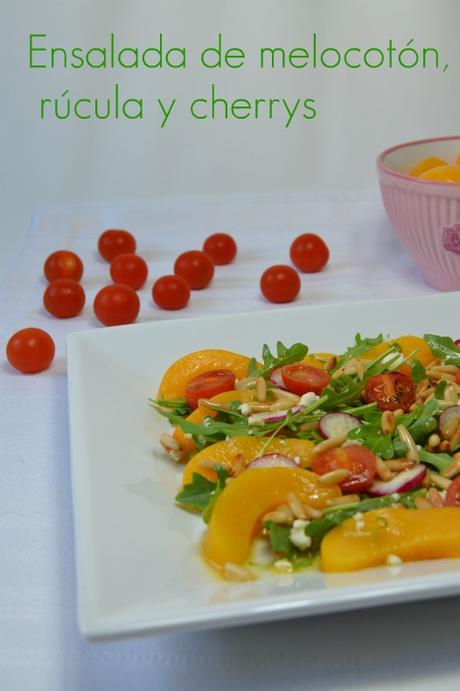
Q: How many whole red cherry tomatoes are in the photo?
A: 11